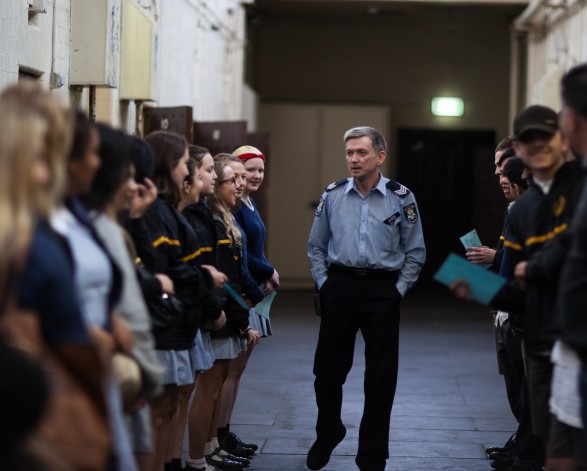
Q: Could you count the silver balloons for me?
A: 0